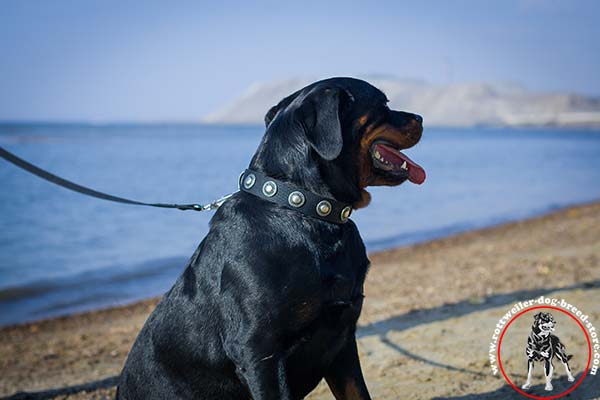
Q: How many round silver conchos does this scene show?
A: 5